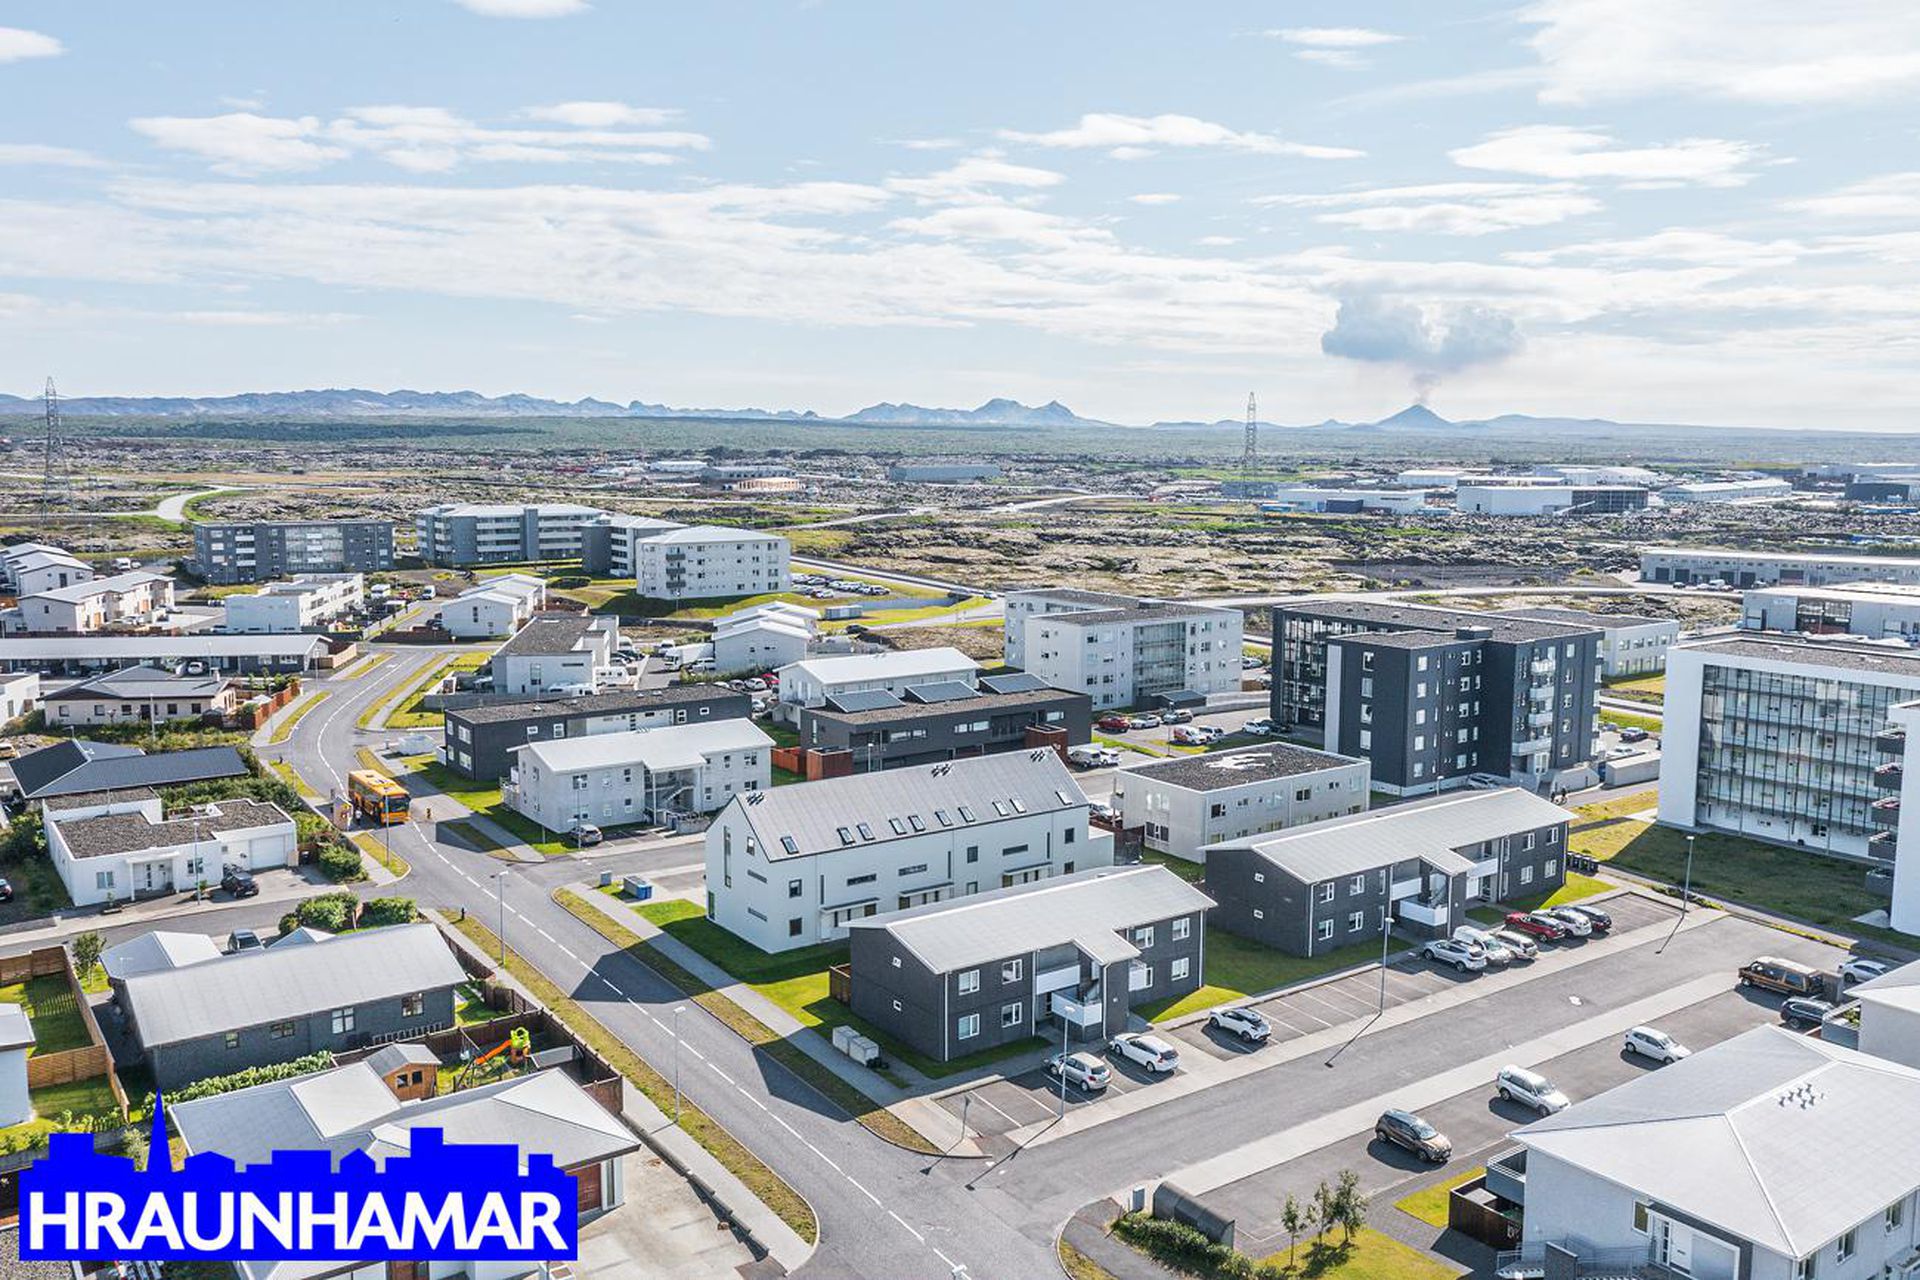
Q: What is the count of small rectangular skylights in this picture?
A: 10